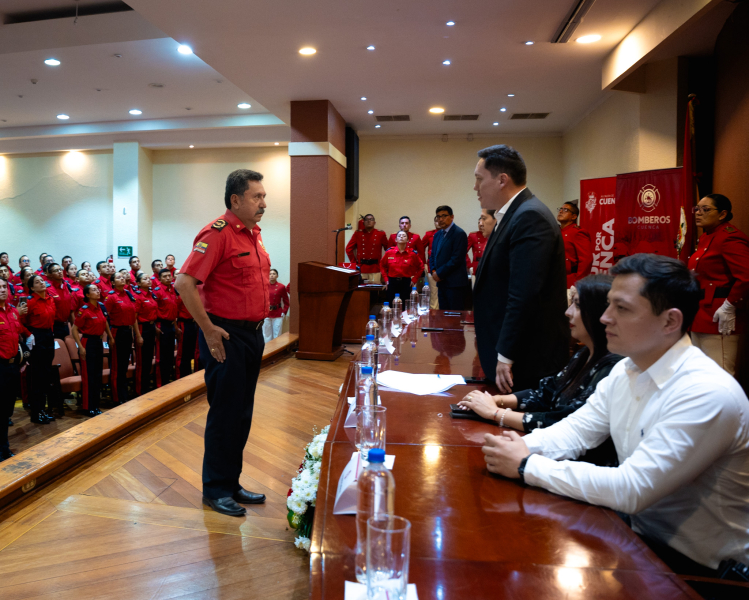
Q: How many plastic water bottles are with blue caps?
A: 8